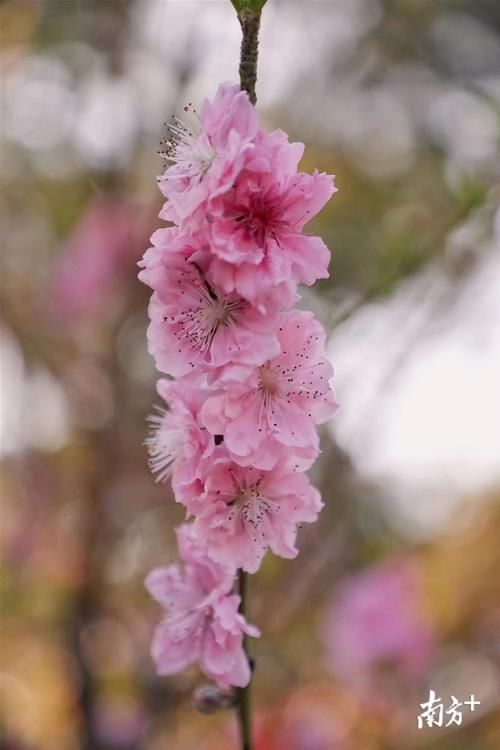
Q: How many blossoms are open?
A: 7